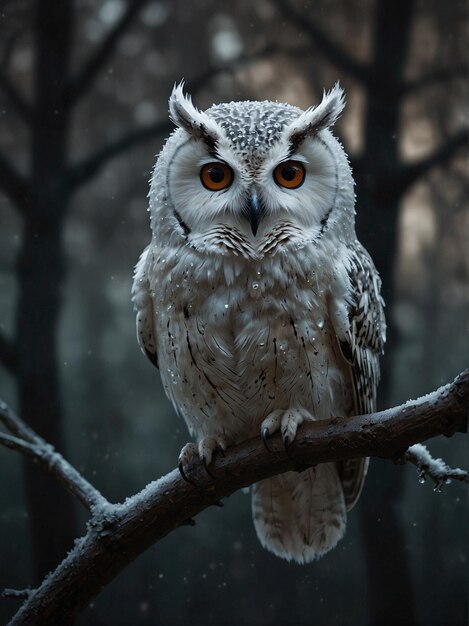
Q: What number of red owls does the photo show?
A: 0